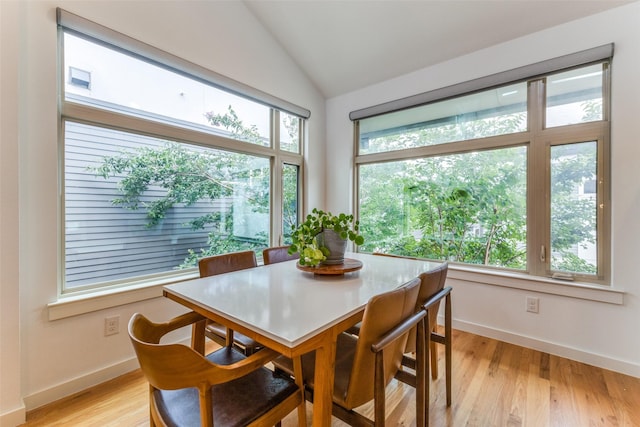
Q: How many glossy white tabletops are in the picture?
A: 1